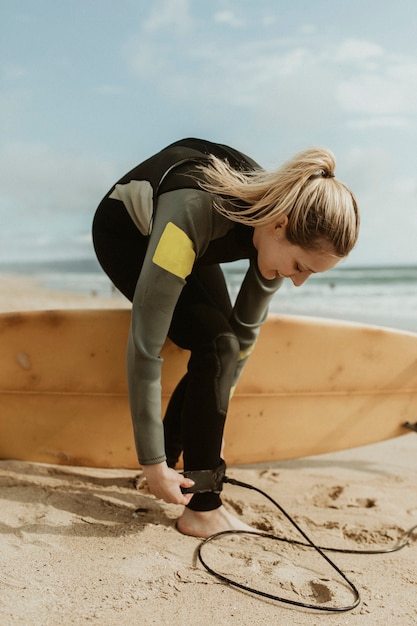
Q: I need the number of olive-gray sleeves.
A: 2